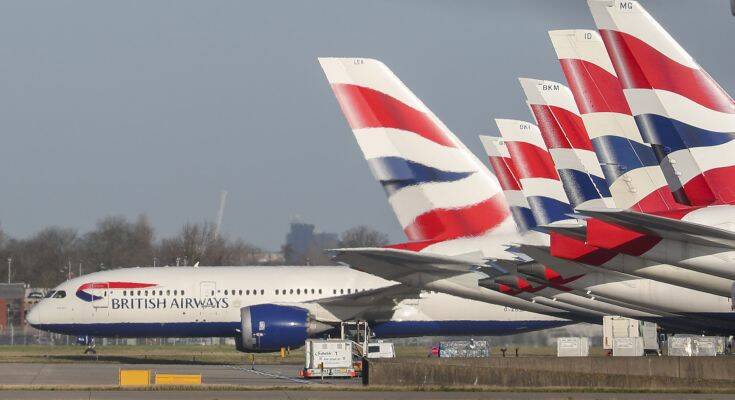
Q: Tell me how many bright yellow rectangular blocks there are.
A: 2